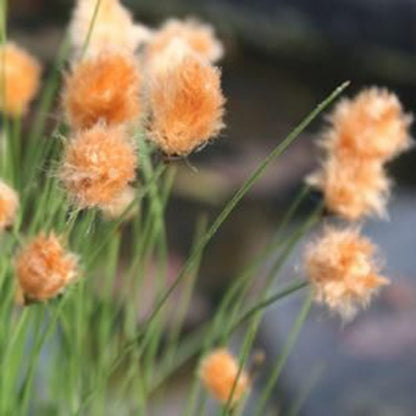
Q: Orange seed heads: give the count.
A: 12